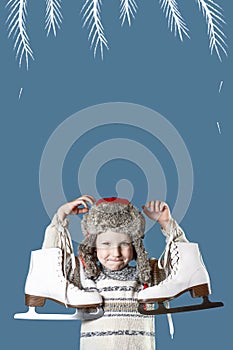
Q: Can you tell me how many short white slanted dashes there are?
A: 3